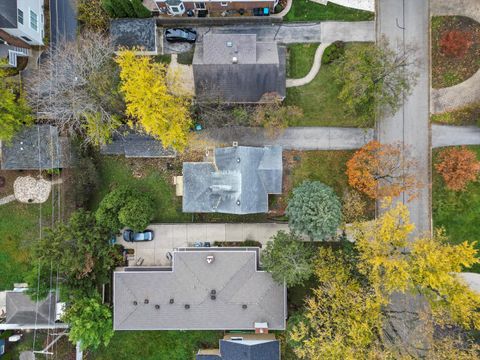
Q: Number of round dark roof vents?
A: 8